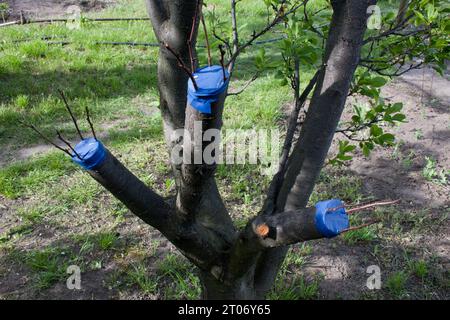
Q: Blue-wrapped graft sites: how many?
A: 3